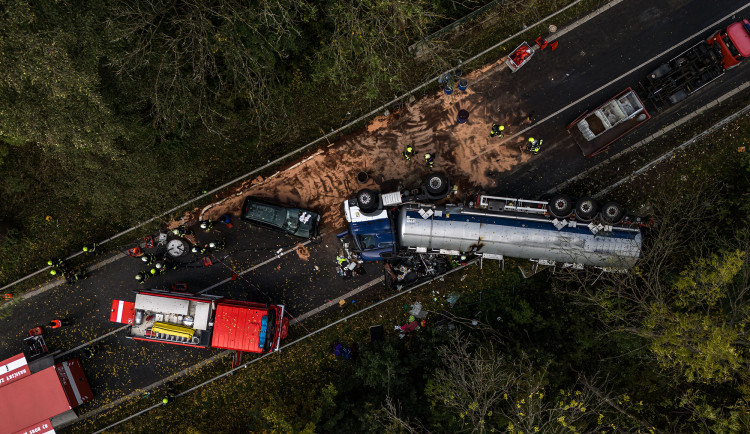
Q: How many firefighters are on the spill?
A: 4